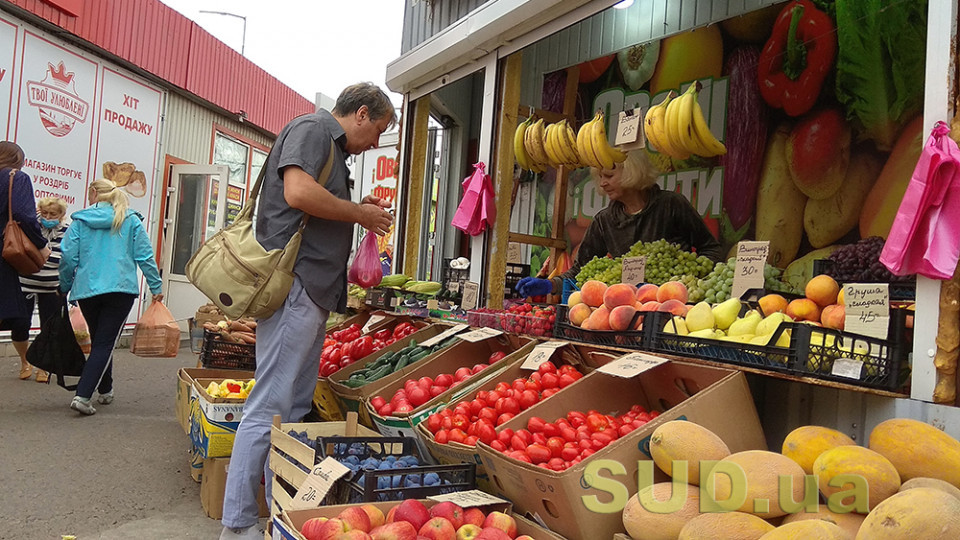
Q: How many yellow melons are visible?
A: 11